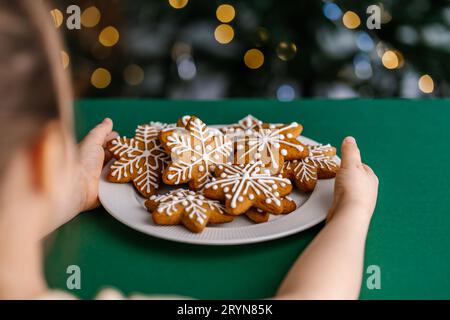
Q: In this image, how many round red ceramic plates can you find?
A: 0